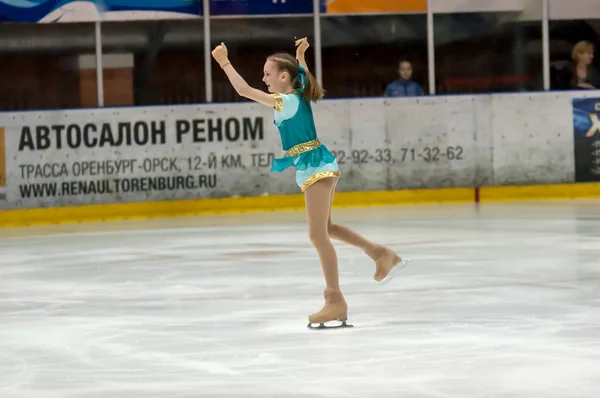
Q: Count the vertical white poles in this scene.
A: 5